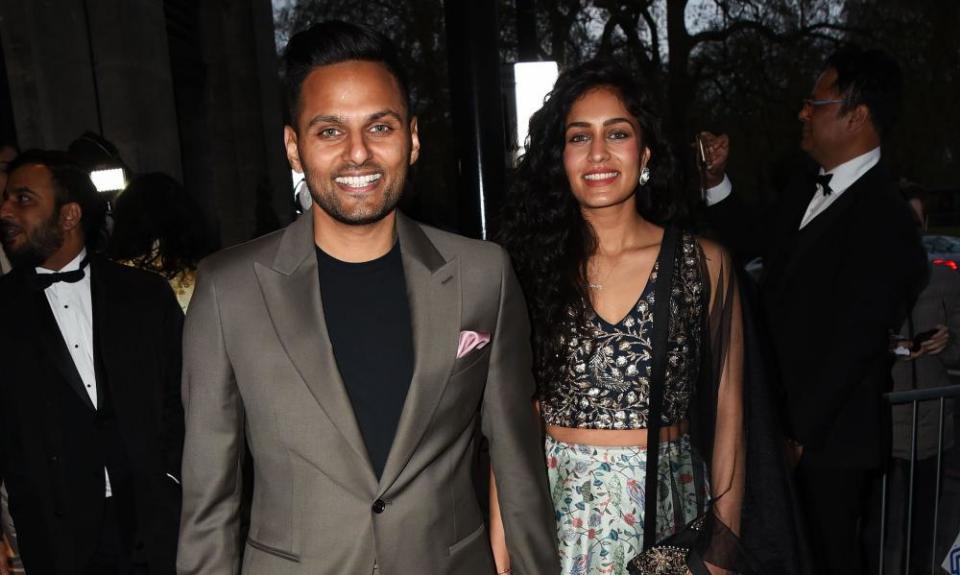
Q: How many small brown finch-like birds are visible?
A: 0